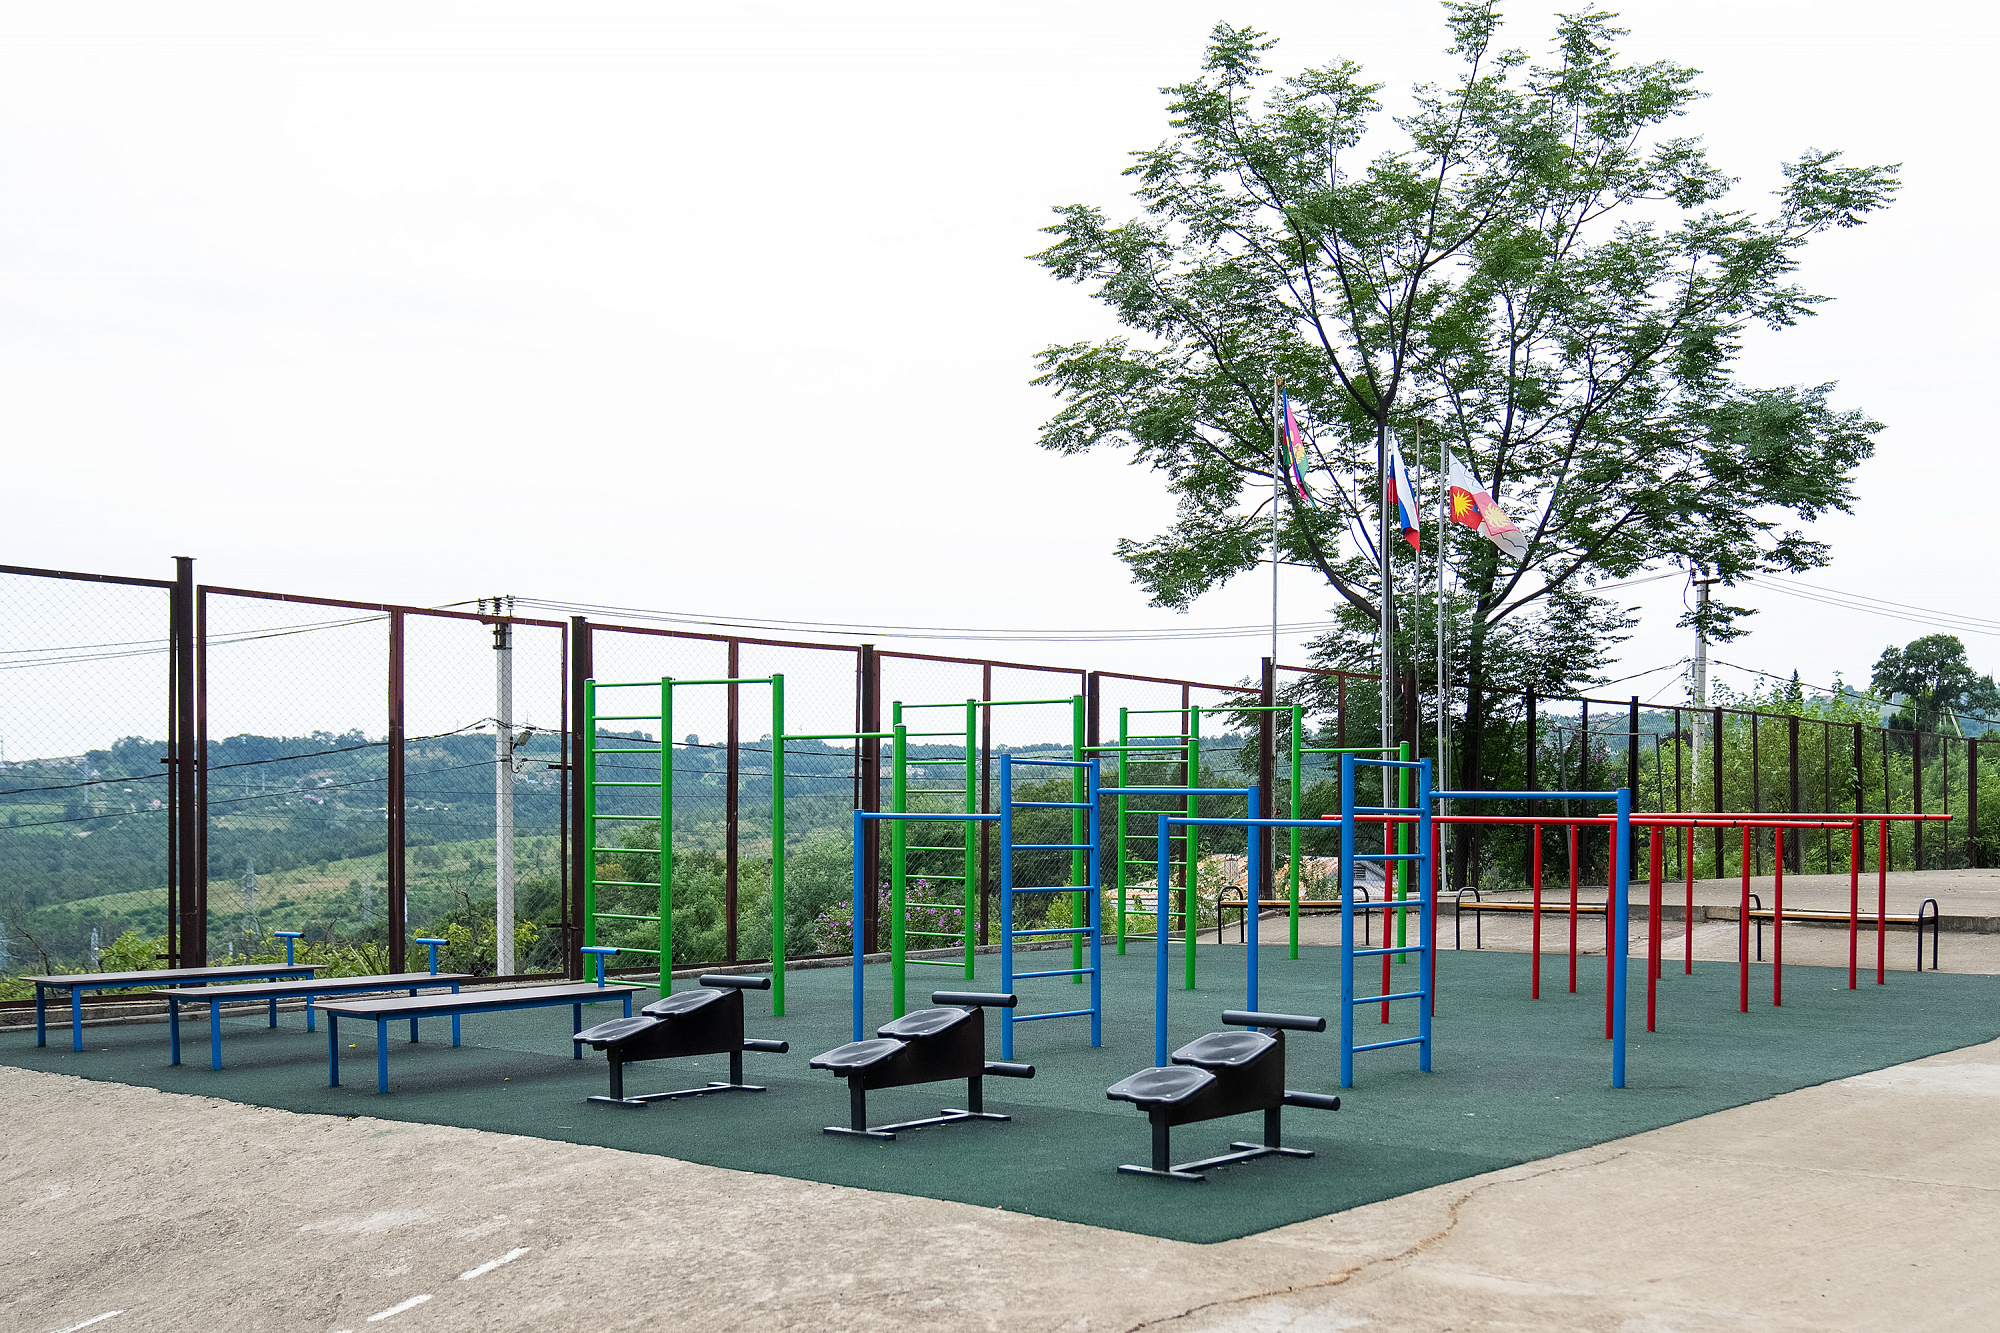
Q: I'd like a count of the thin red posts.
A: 12